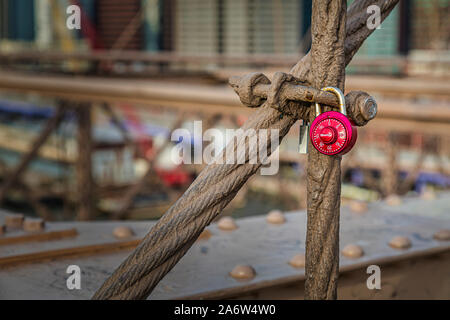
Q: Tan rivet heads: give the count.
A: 11